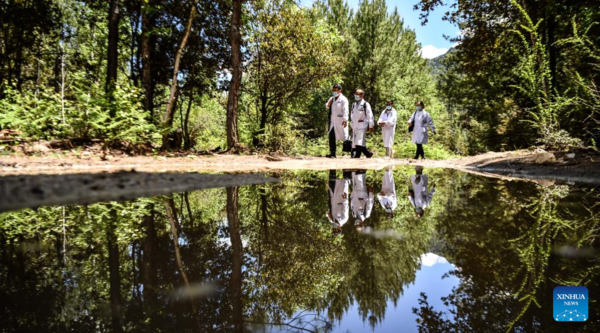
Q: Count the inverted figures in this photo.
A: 4